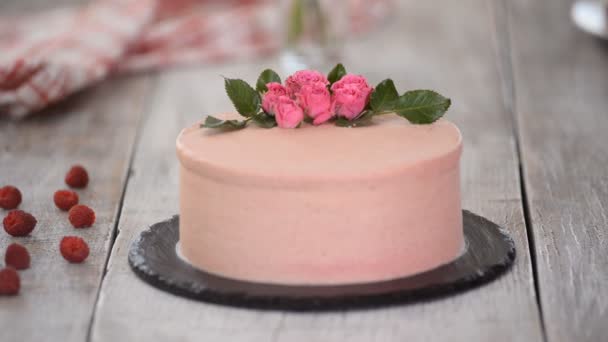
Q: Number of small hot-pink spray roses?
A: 5